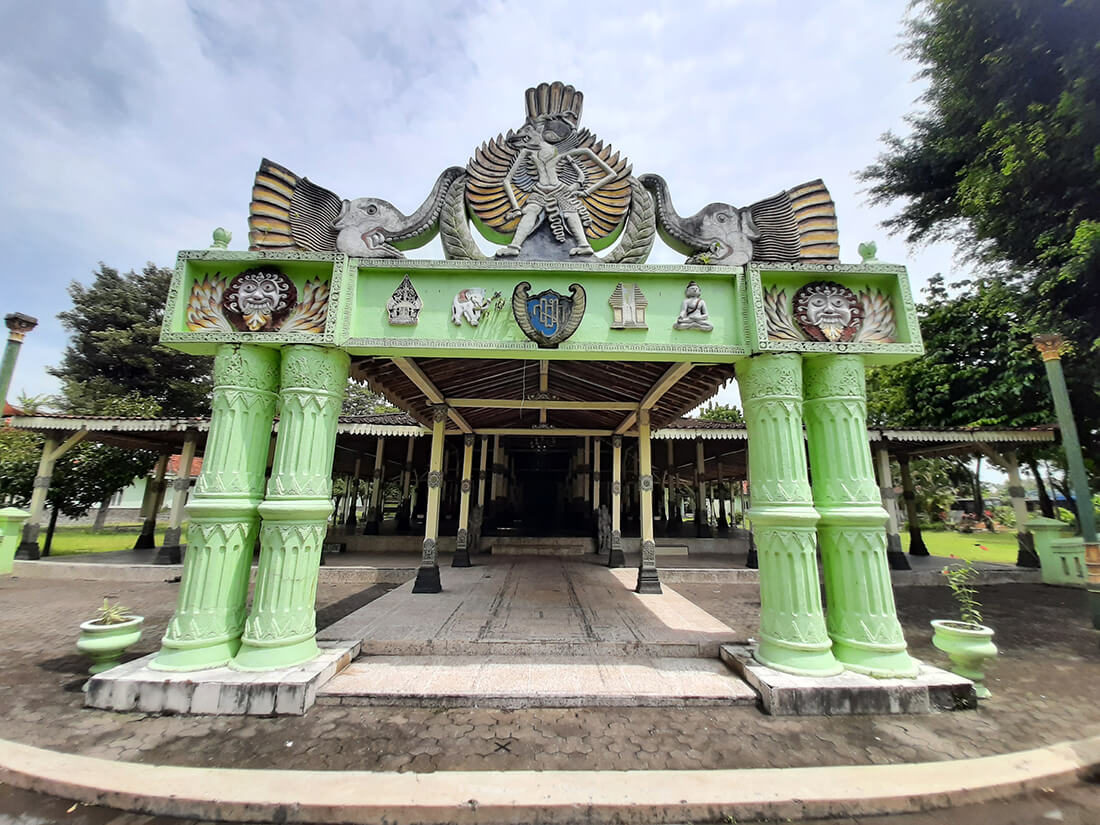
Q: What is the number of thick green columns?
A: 4